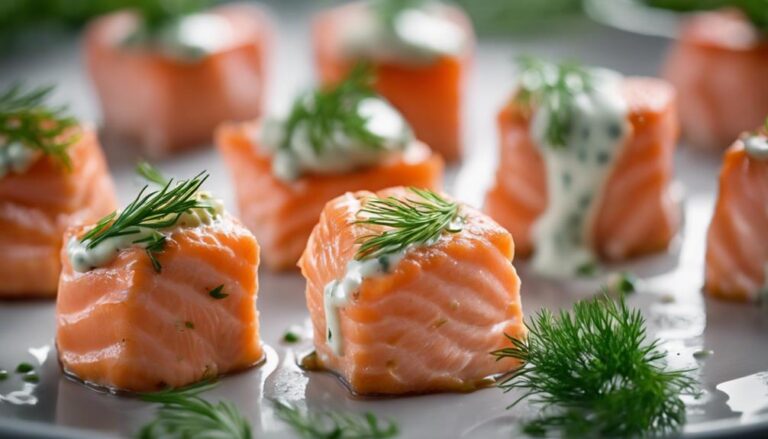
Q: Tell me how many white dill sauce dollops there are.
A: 8